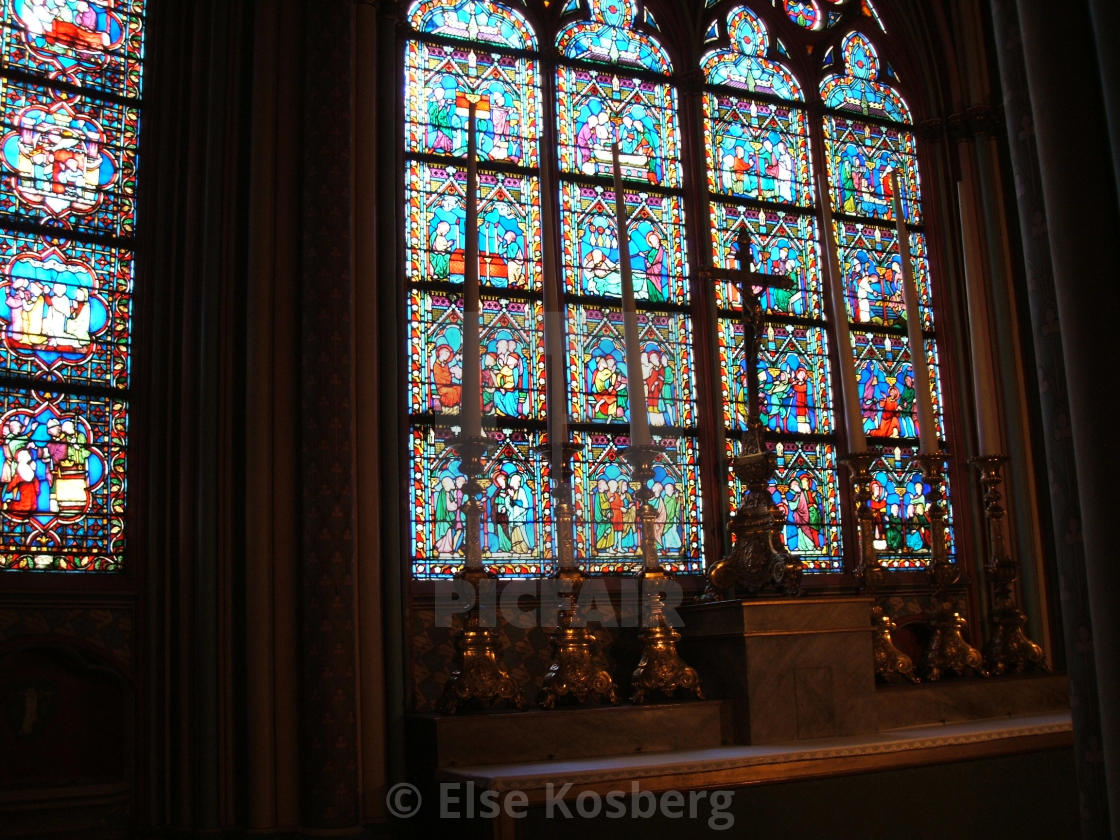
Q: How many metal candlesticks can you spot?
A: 6